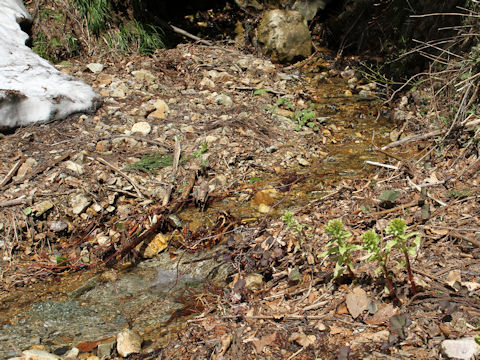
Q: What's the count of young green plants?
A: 4